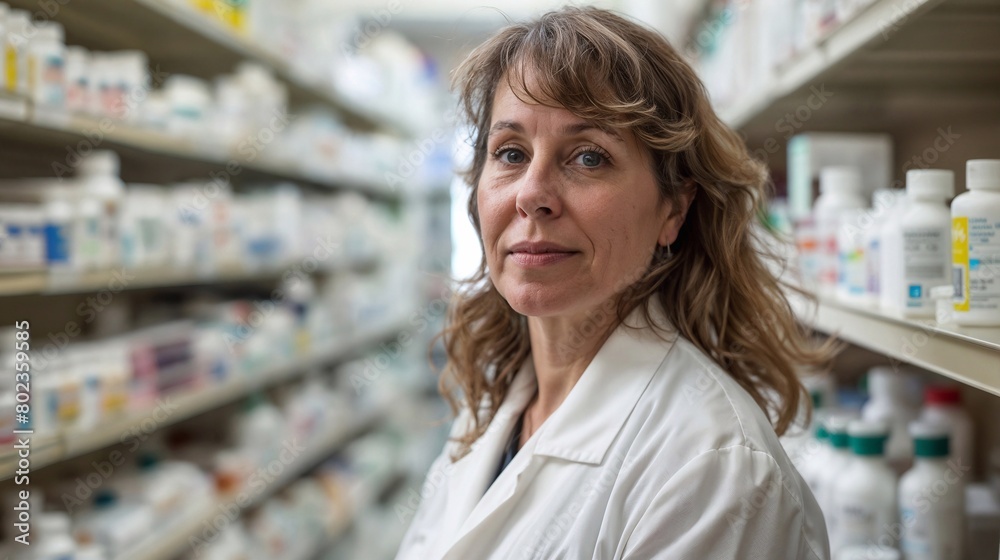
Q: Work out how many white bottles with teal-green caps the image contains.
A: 4